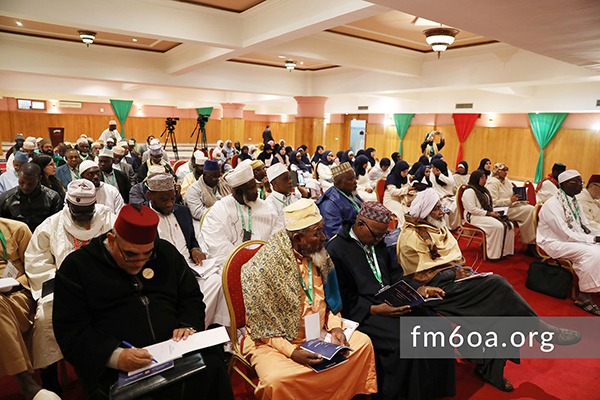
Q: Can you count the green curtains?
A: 4